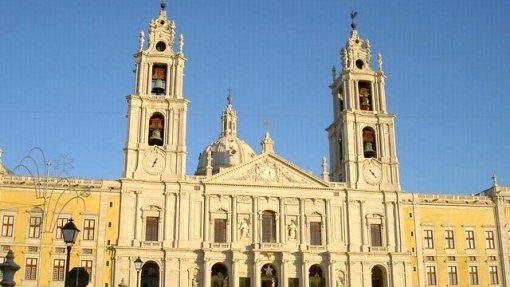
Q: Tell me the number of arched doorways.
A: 5